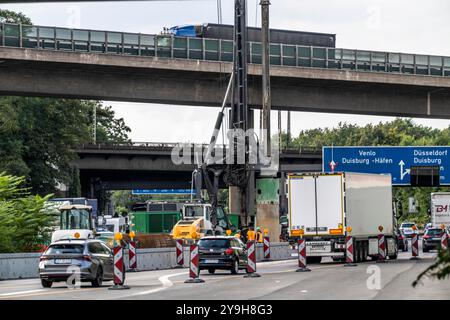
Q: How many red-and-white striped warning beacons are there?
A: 11